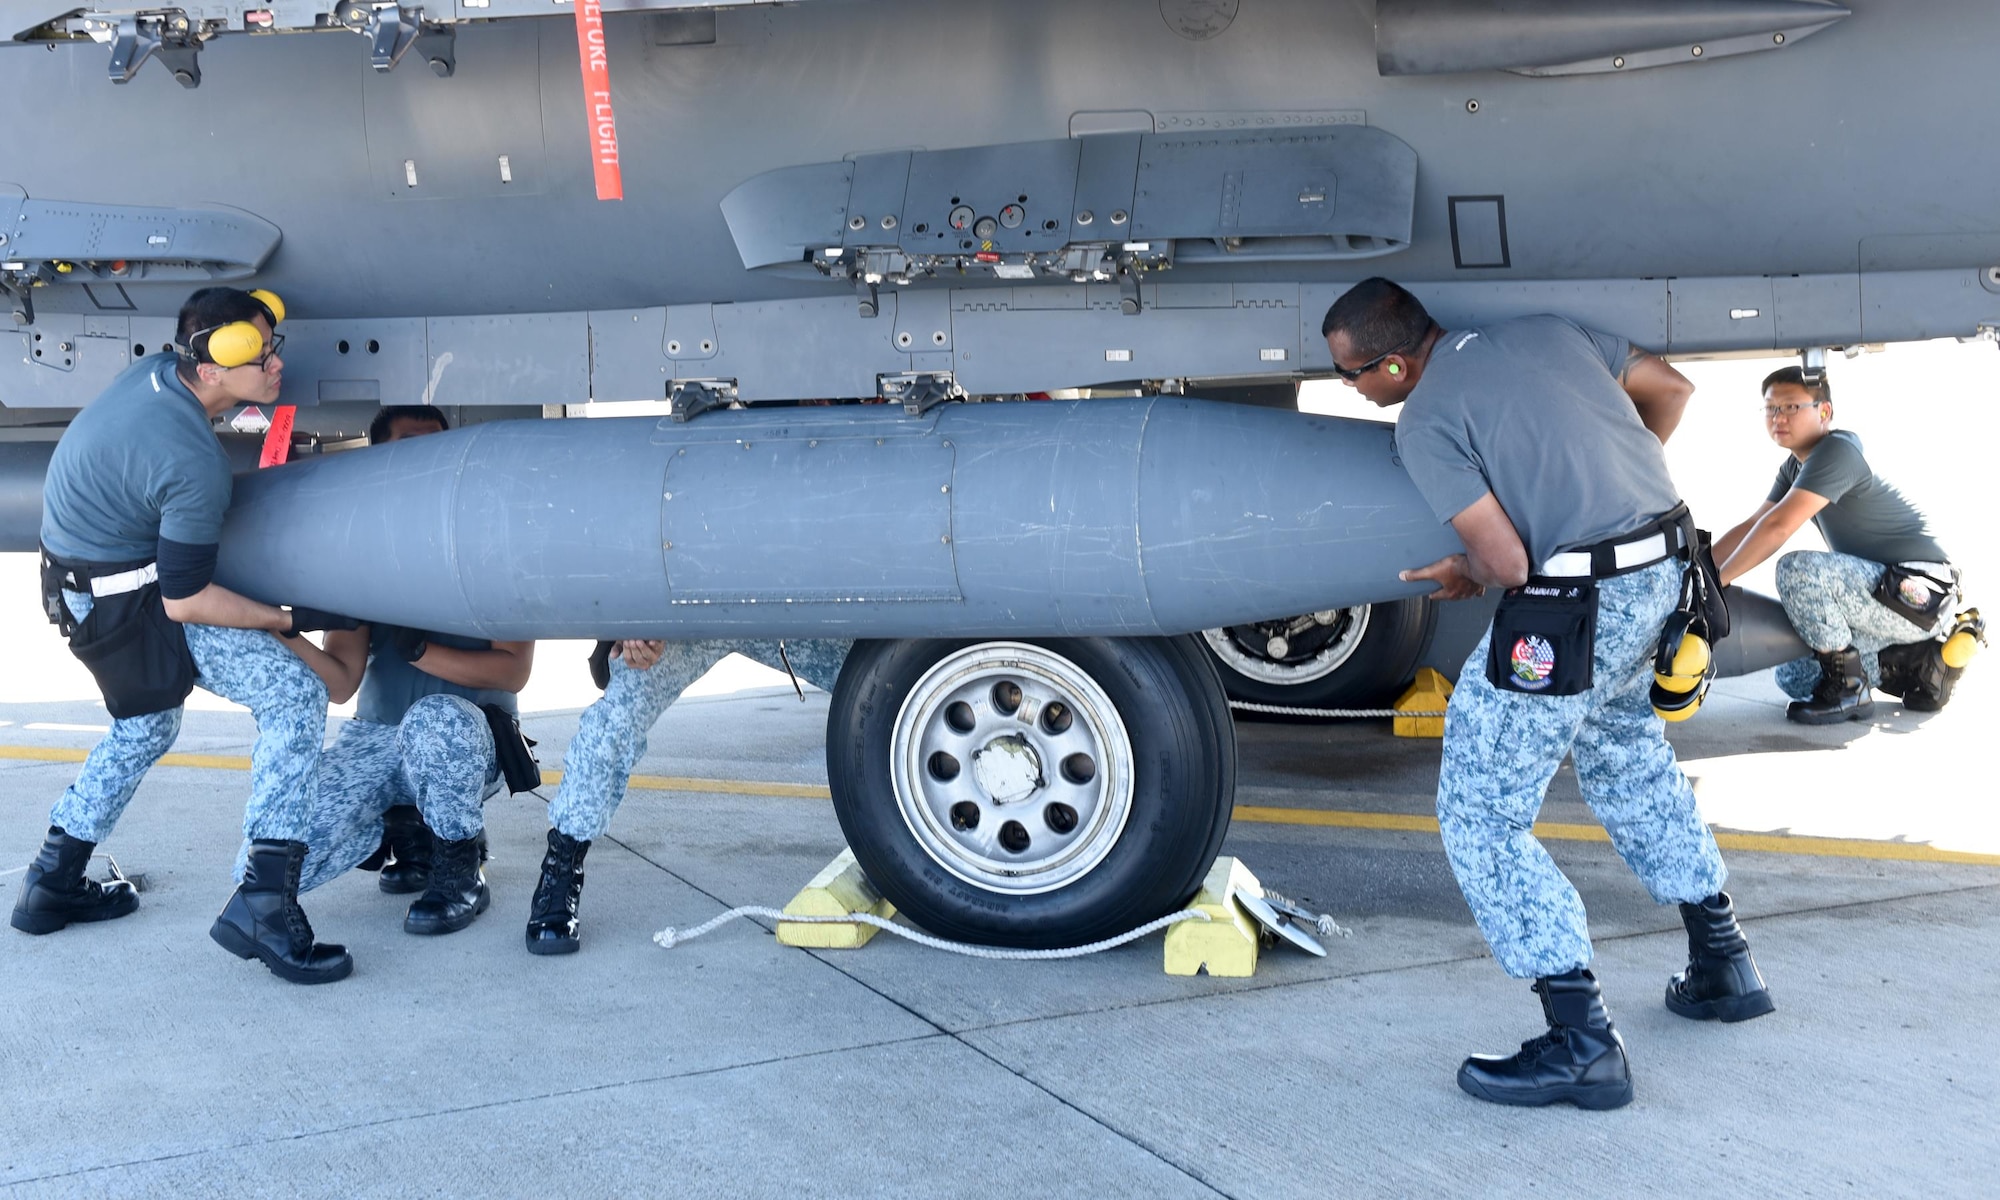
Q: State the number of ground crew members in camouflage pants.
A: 5